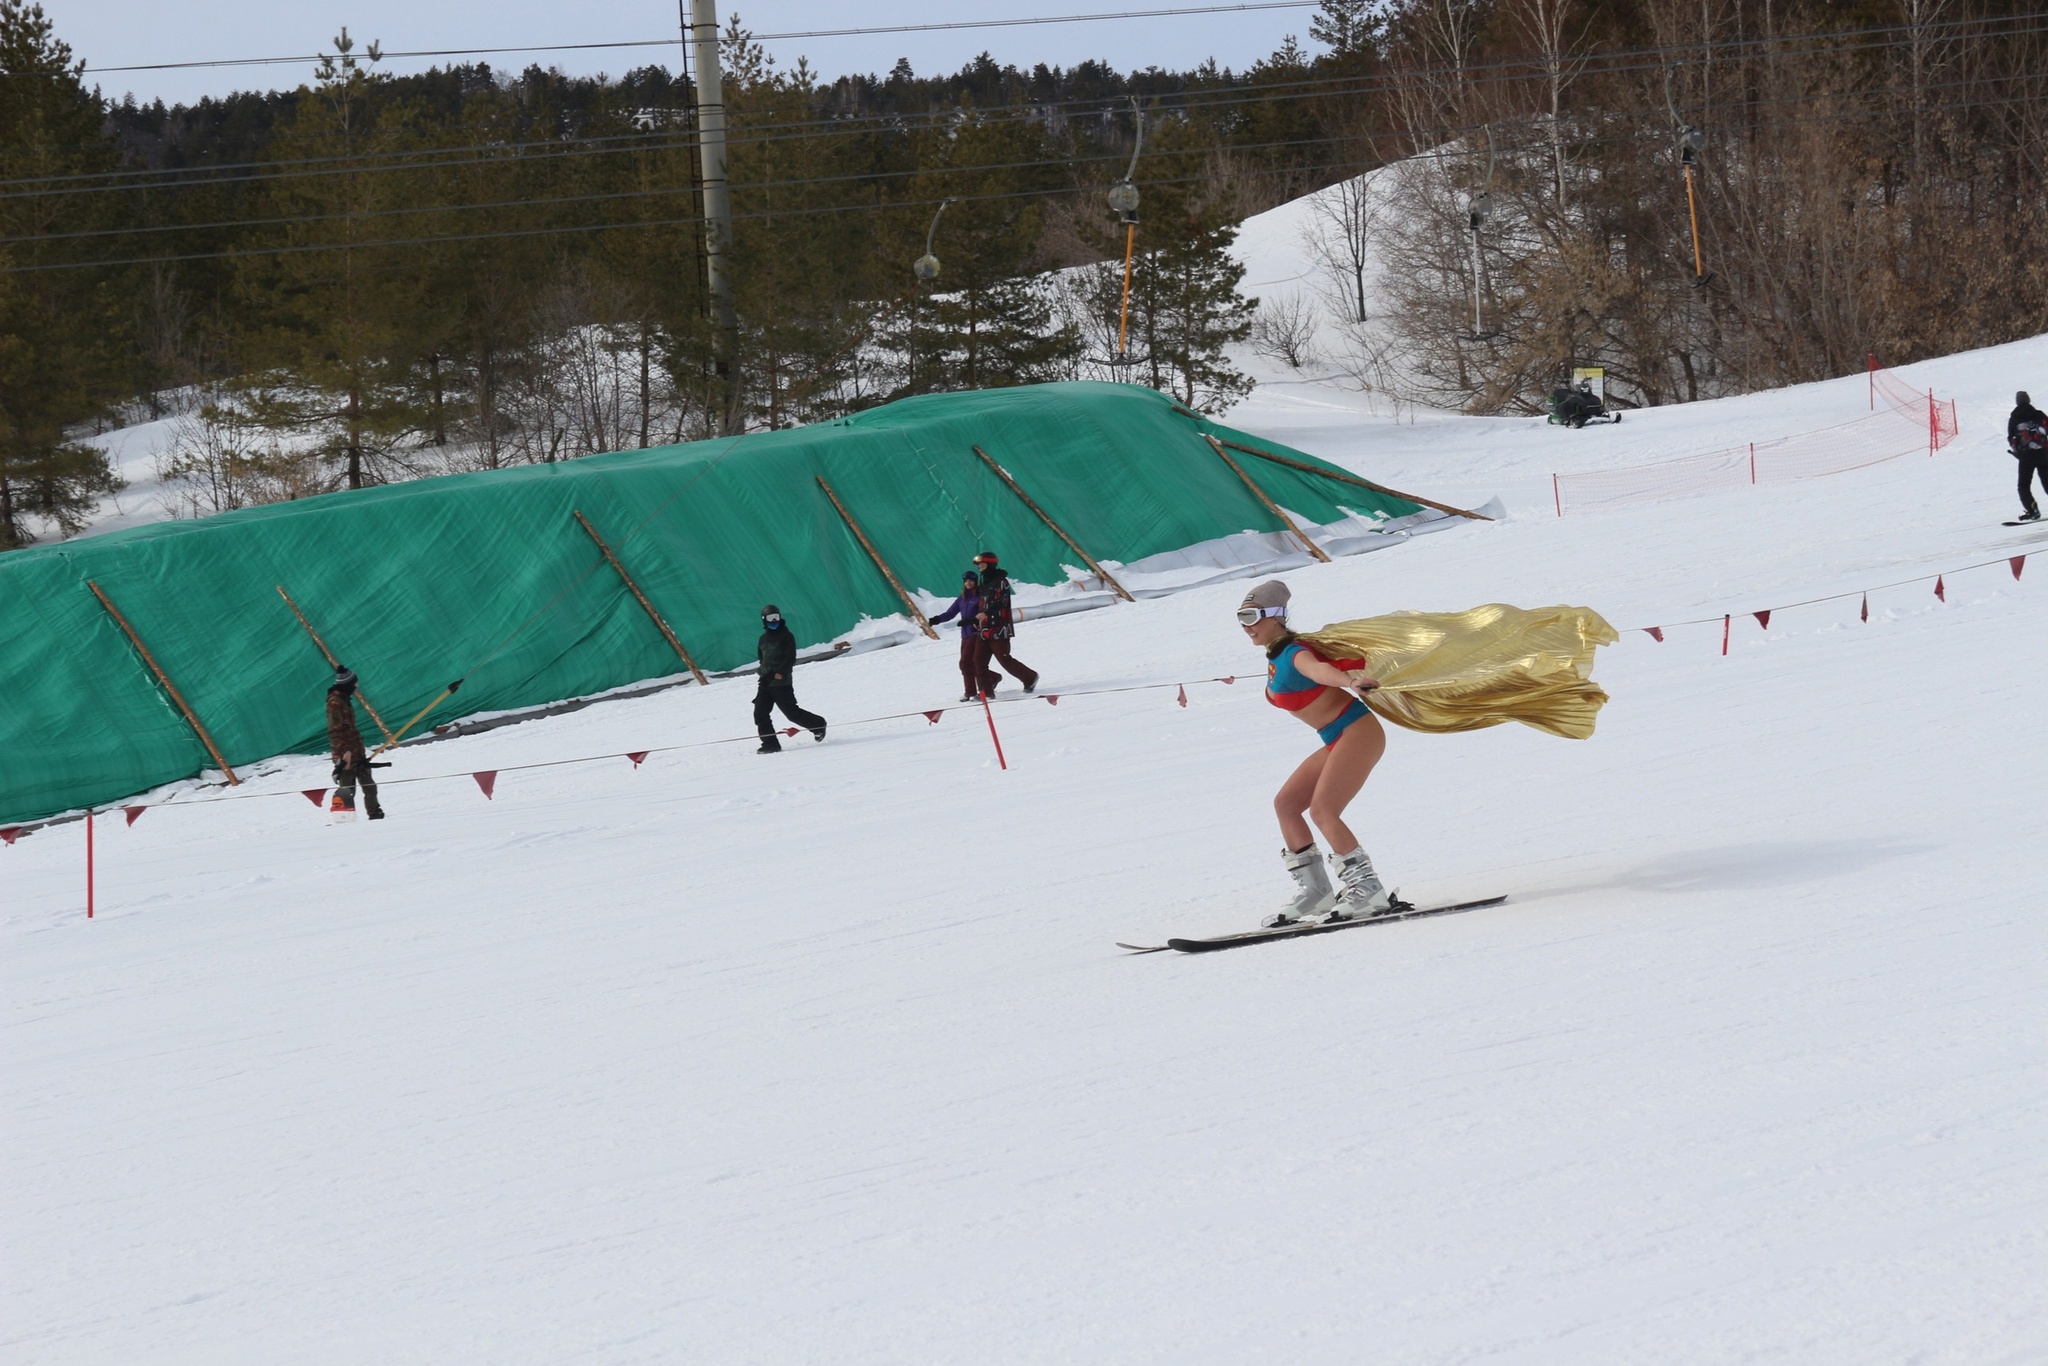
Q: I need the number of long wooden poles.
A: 7